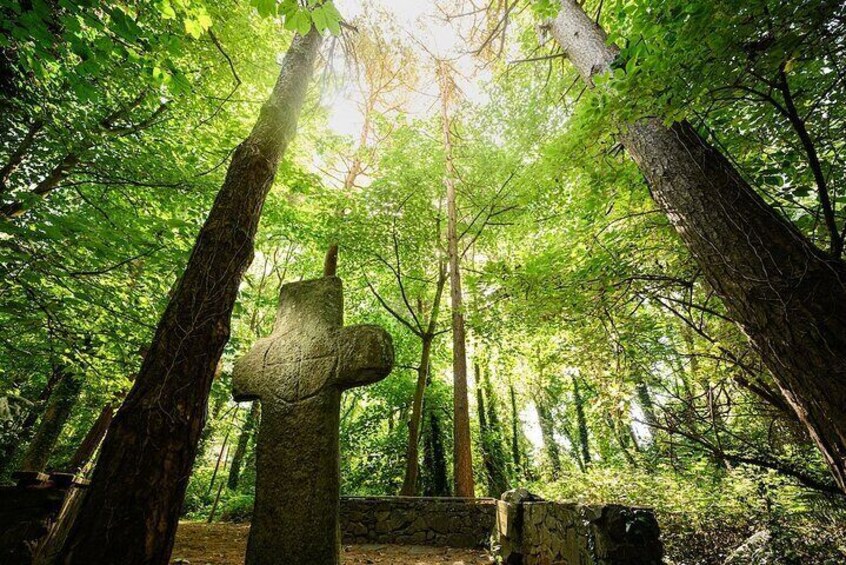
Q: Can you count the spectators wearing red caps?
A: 0